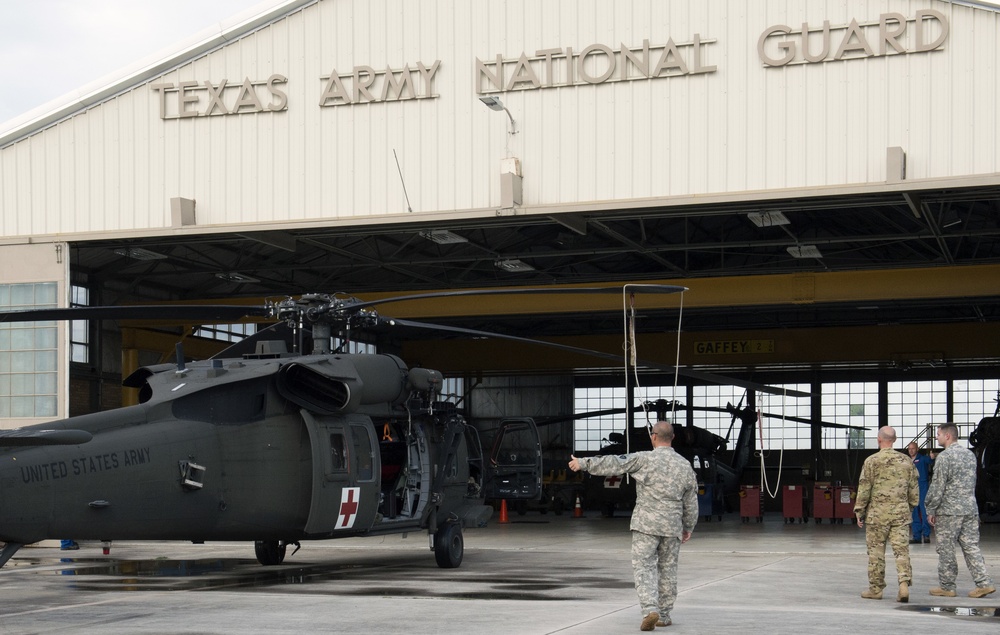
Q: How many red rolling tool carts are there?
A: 4